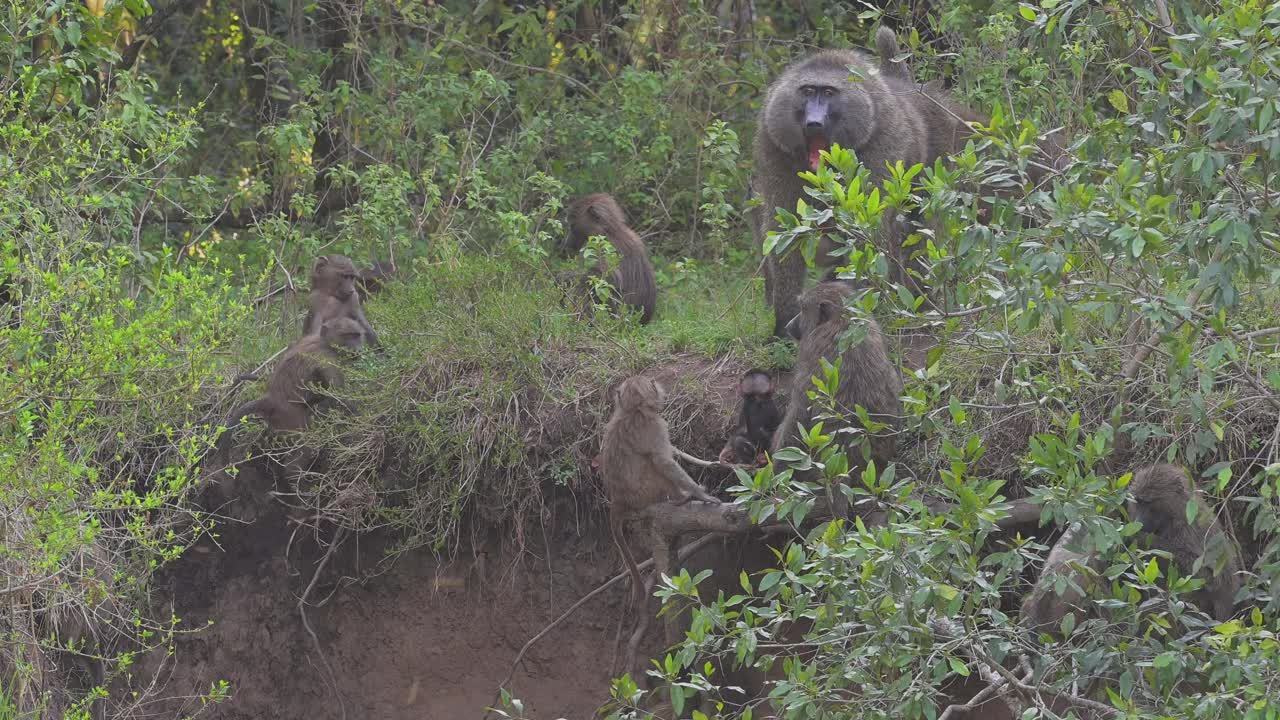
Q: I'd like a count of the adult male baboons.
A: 1